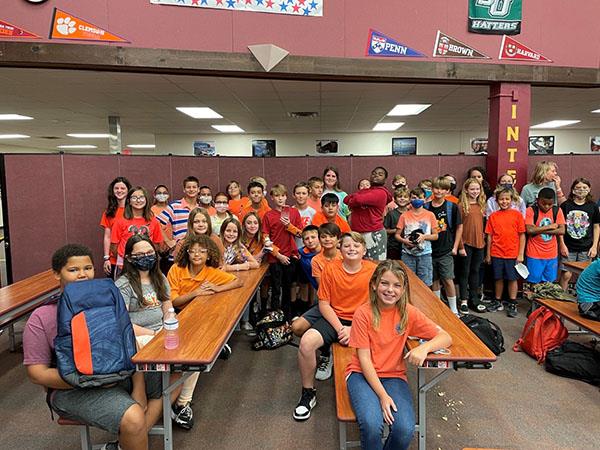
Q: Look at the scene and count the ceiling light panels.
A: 11